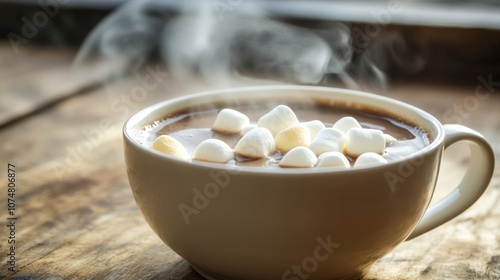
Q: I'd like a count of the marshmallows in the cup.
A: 14